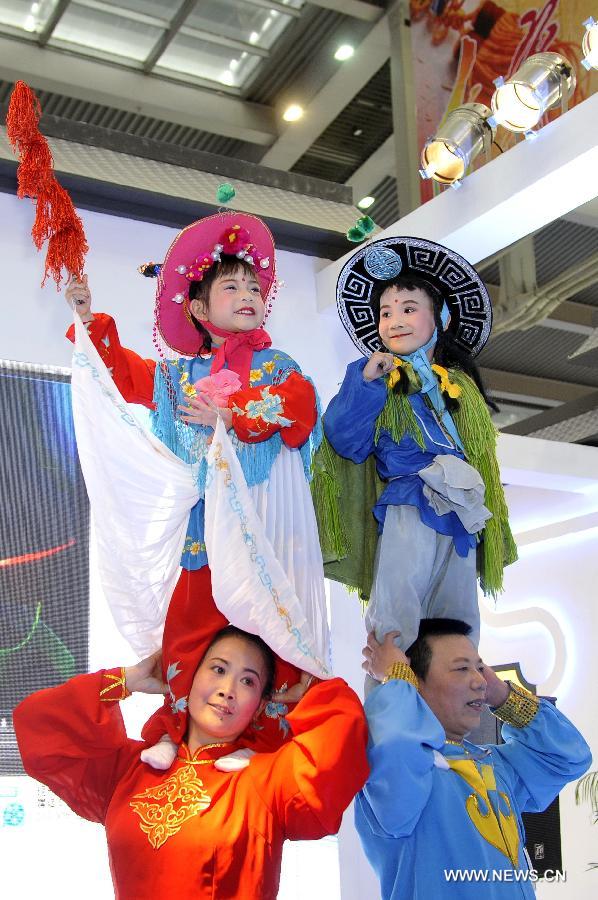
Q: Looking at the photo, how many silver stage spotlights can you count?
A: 3